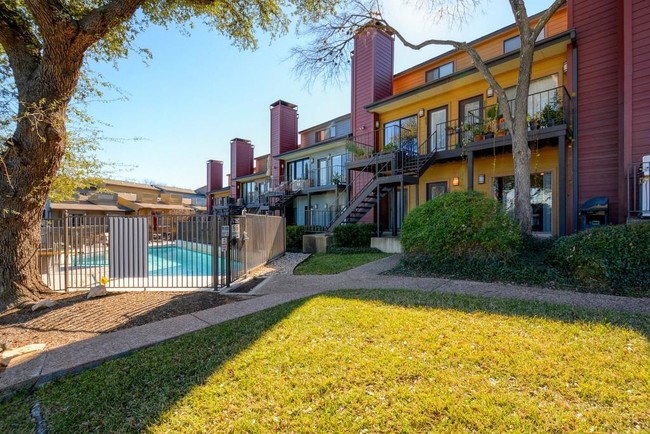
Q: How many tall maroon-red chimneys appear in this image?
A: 4